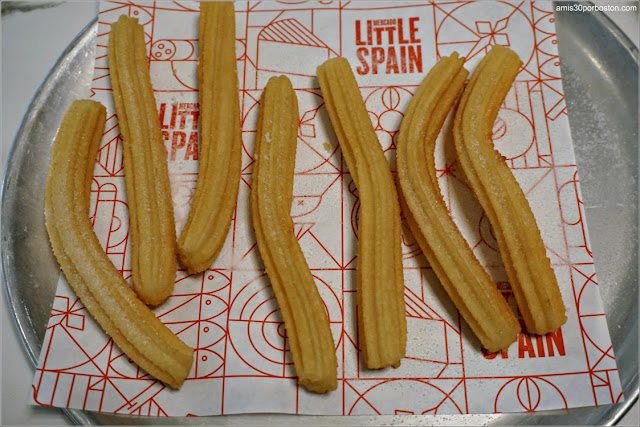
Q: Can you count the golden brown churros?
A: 7